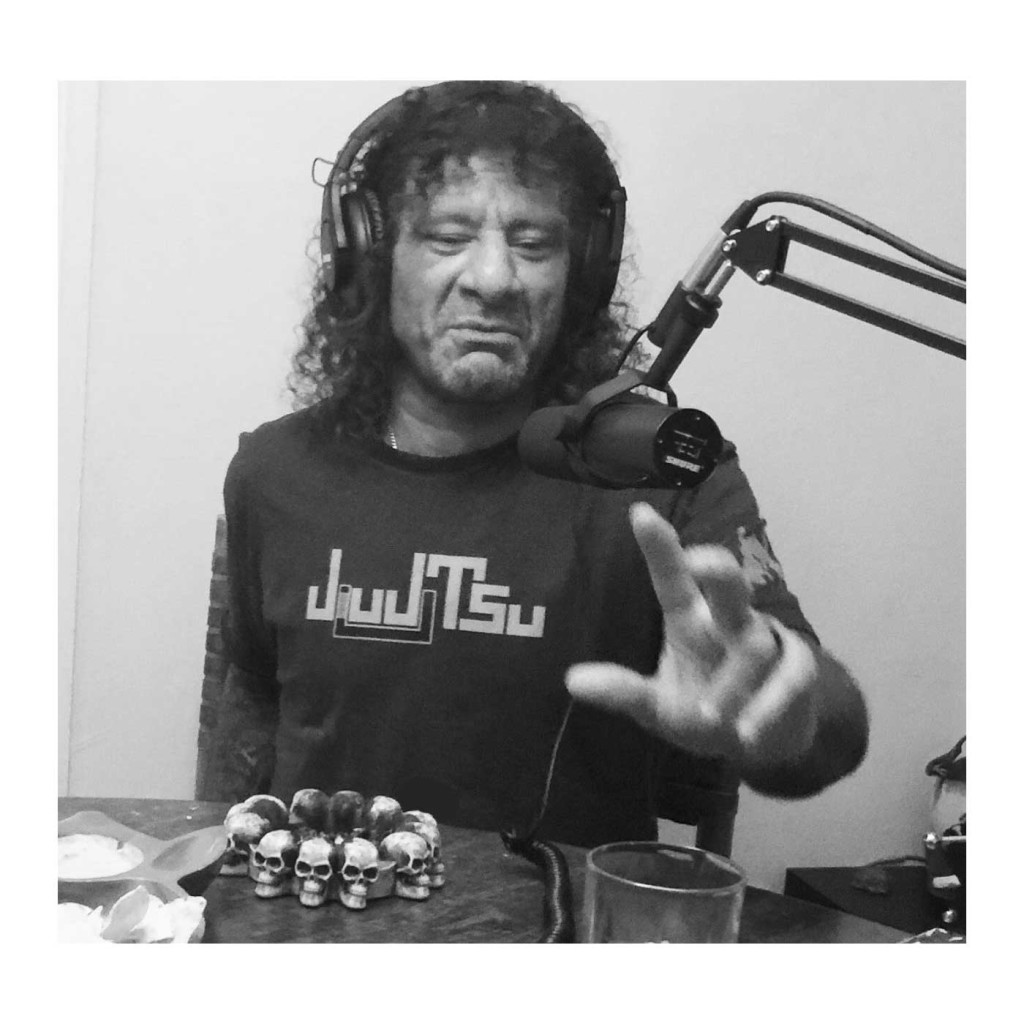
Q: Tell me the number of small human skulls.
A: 12